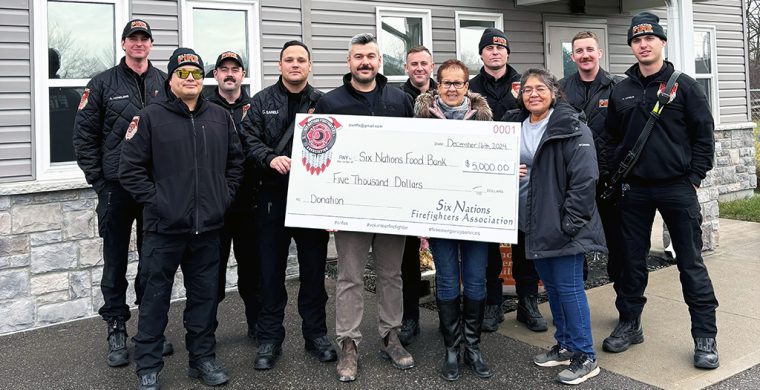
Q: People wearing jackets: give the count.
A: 11